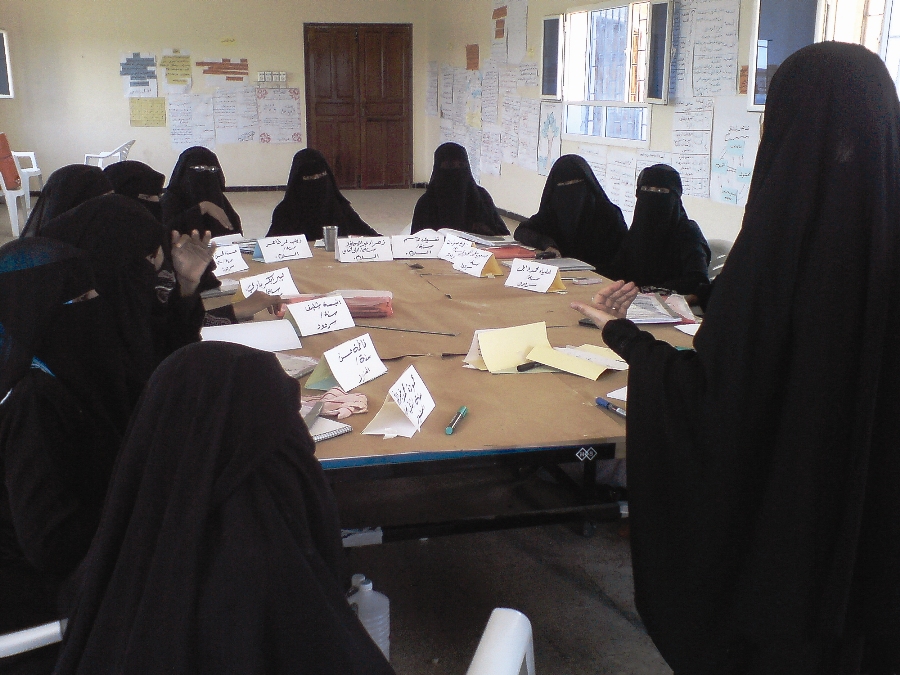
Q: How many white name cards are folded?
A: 11